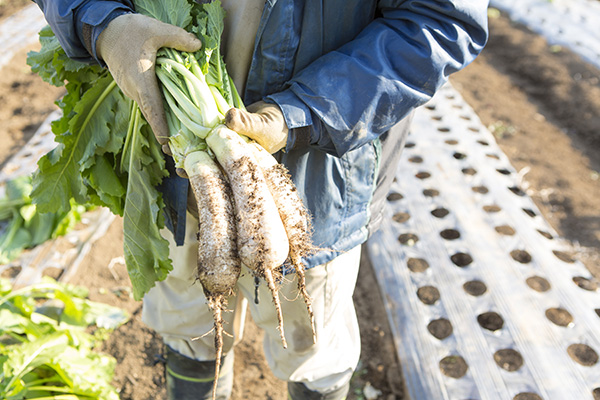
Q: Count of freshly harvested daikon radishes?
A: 3